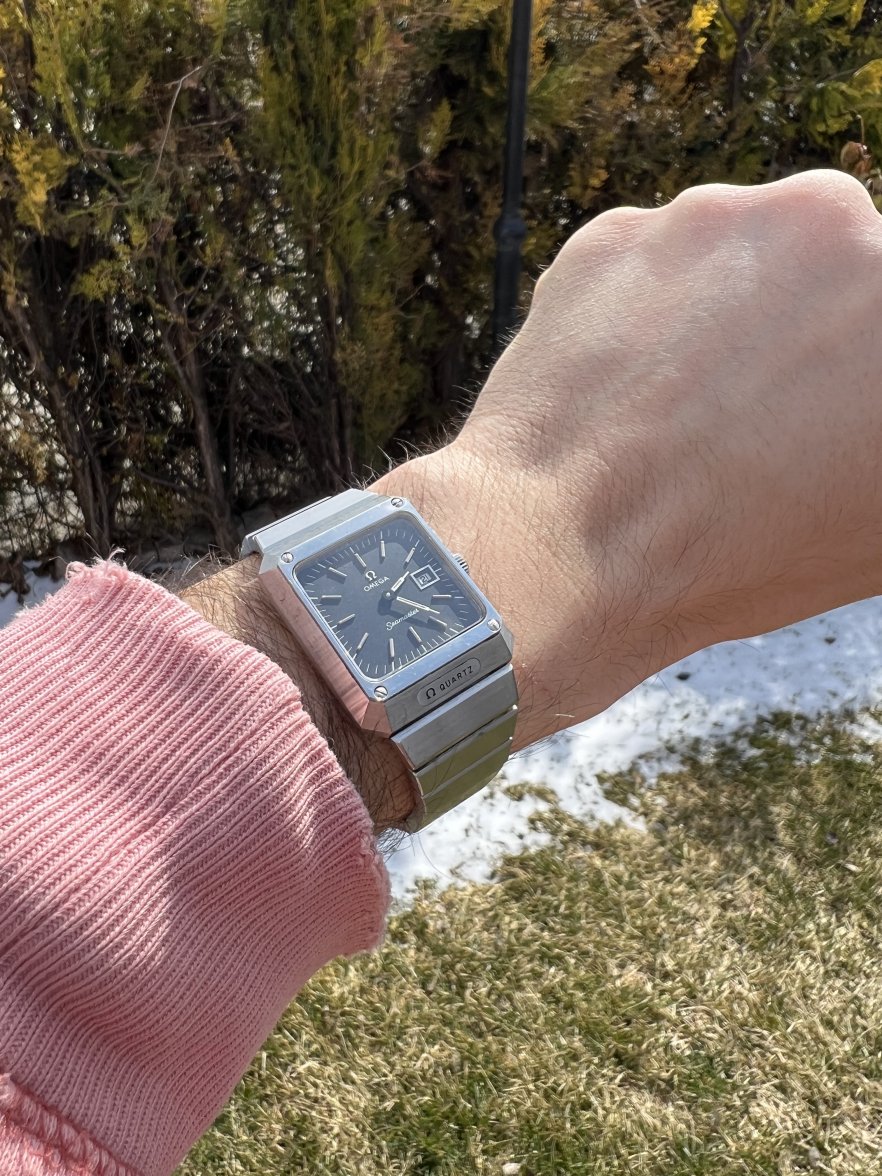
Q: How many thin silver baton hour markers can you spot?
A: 11